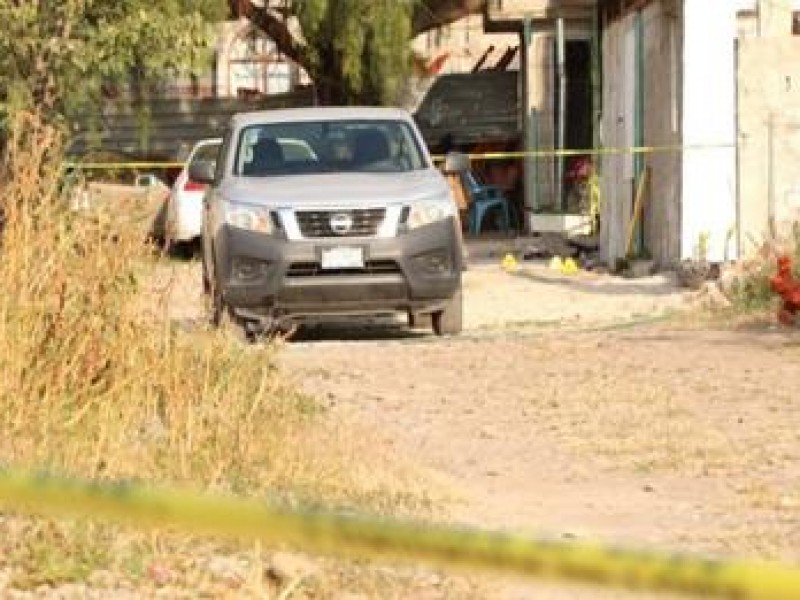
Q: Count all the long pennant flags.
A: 0